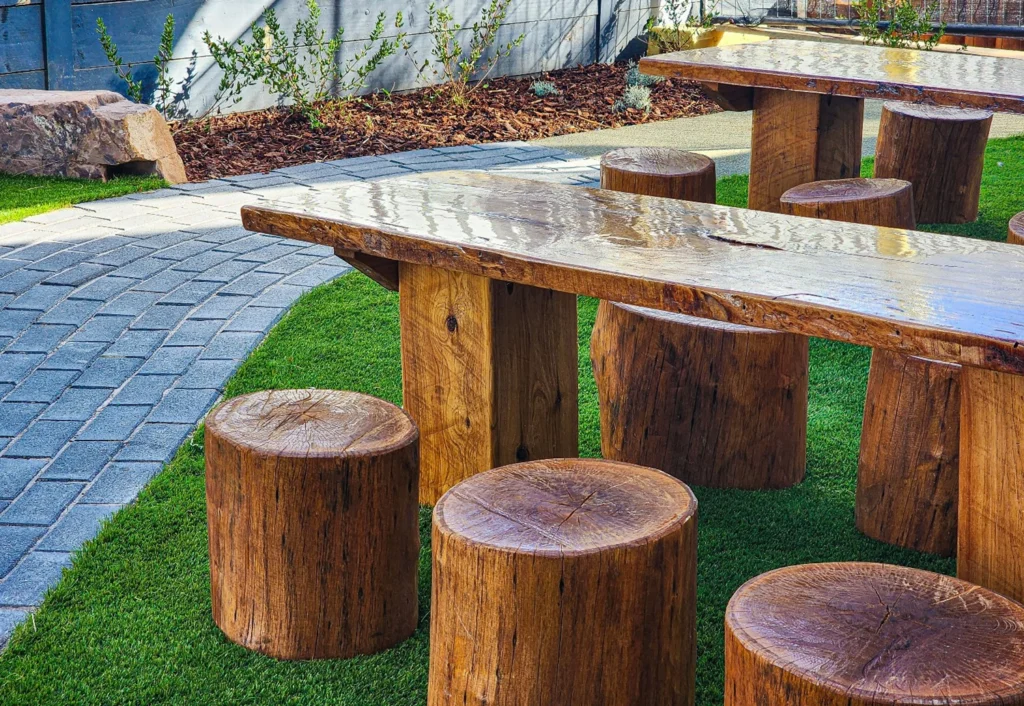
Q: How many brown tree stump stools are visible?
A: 9